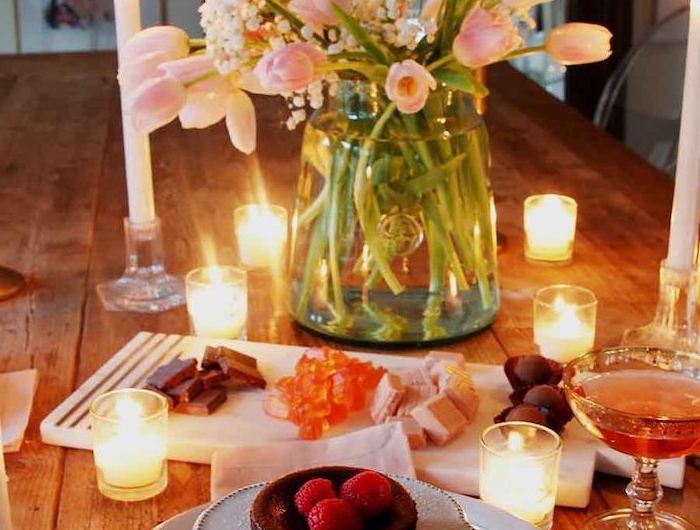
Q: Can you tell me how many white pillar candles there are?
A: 2